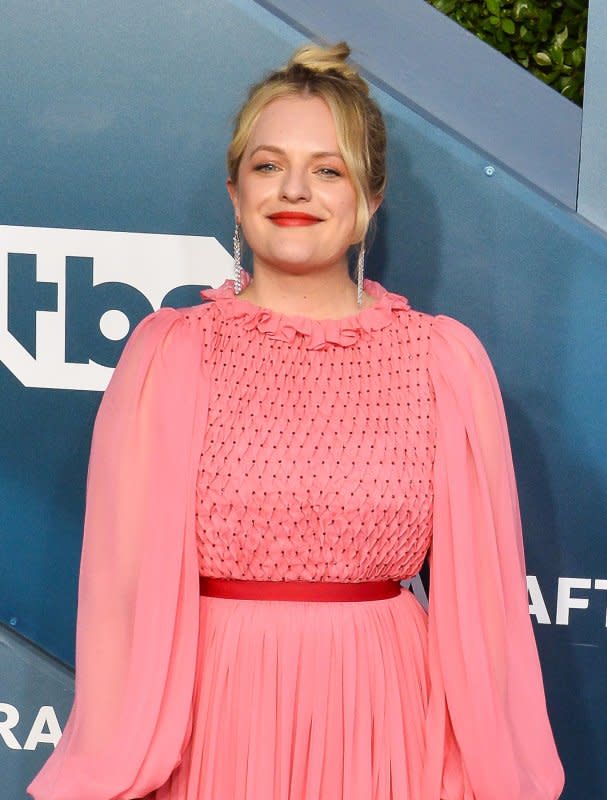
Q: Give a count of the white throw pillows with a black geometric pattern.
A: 0